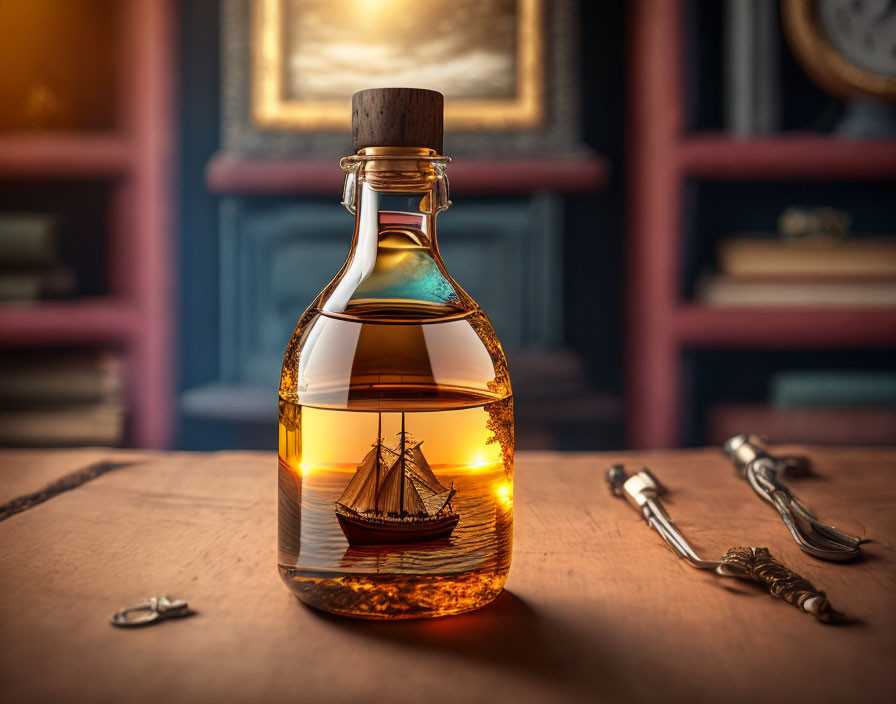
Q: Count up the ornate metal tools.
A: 2